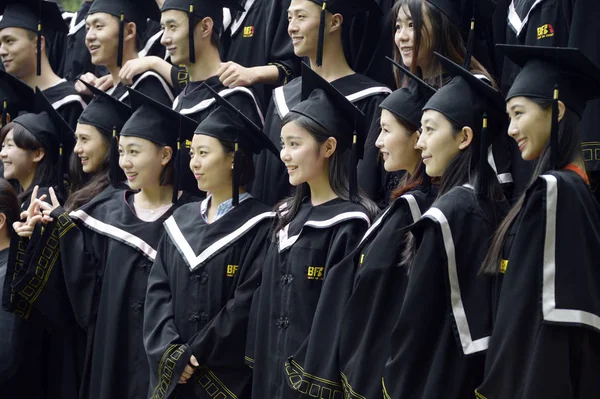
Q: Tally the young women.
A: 9